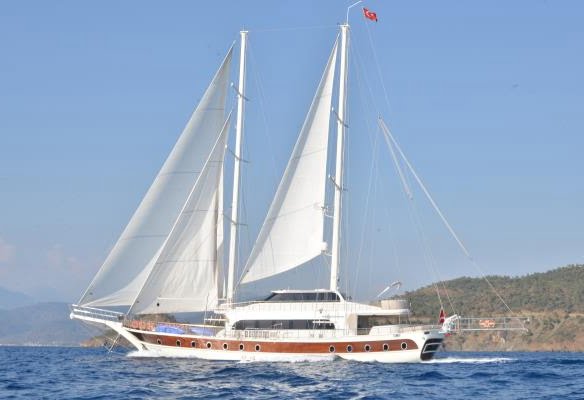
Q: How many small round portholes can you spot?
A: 12